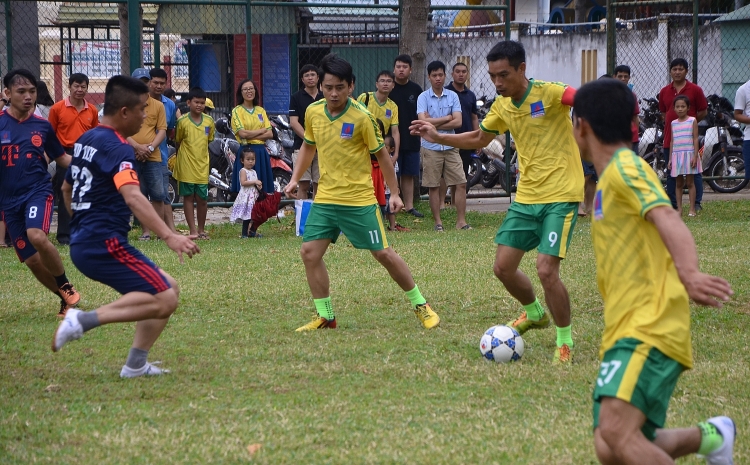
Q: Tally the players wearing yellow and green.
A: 3